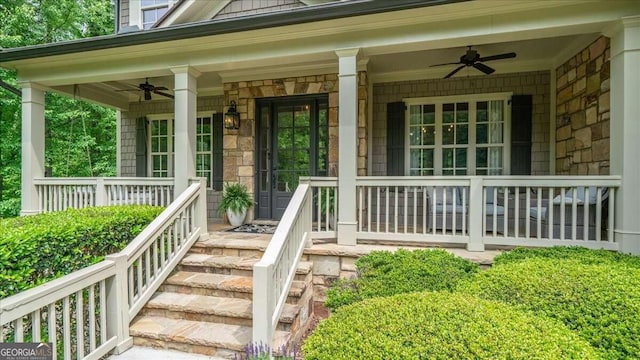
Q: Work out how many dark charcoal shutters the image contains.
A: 4